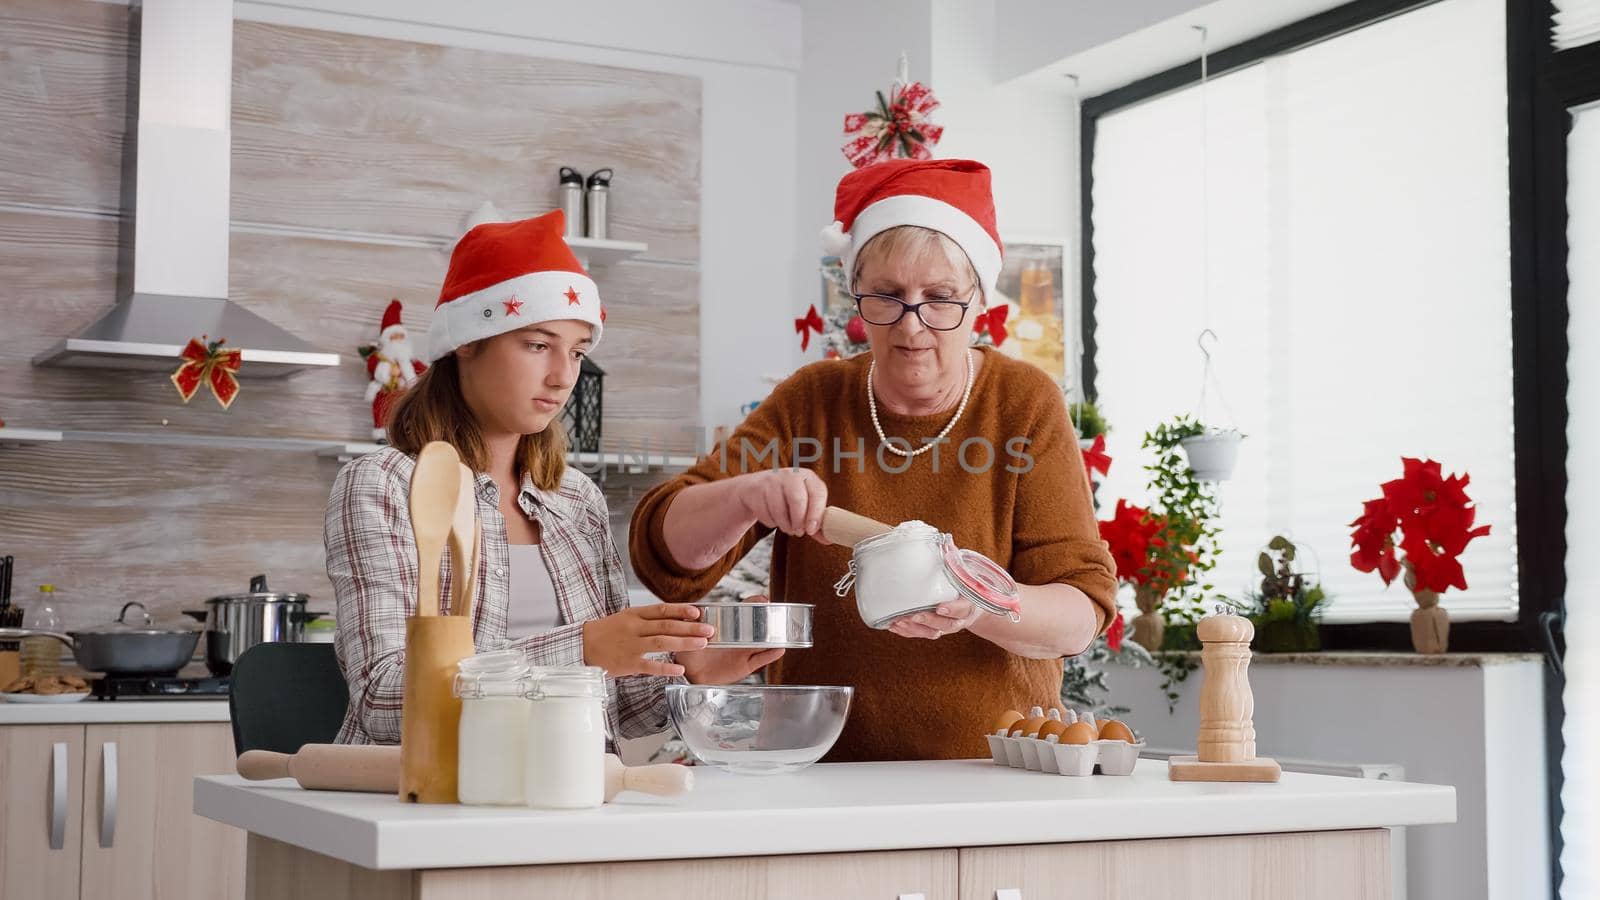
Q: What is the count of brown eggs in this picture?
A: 7